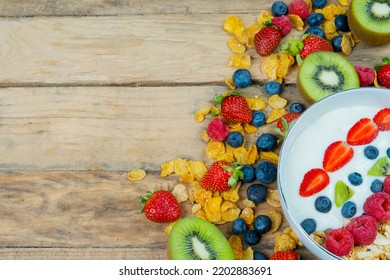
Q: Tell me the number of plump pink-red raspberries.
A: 8